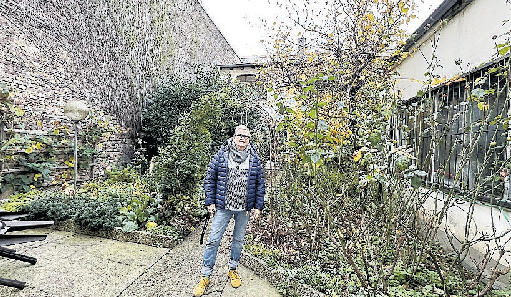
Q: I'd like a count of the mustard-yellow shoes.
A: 2